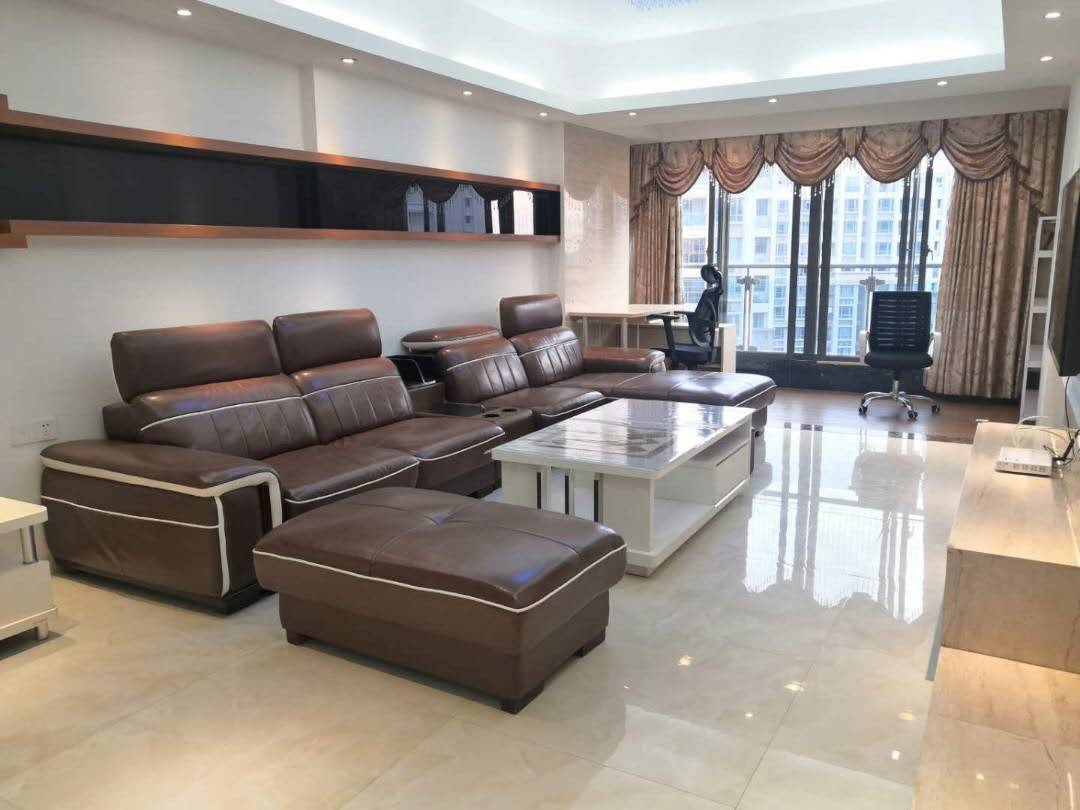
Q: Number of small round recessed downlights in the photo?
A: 9